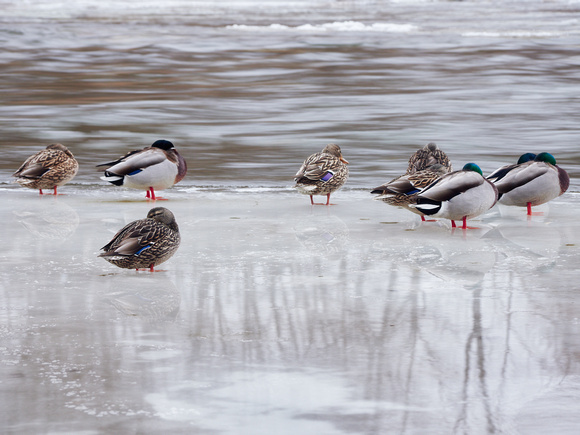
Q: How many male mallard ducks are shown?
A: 4